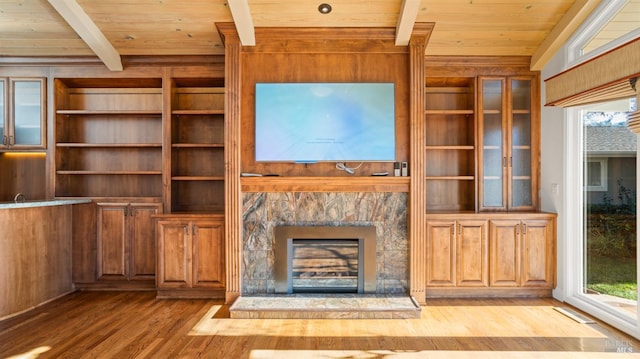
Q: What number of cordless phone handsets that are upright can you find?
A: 2